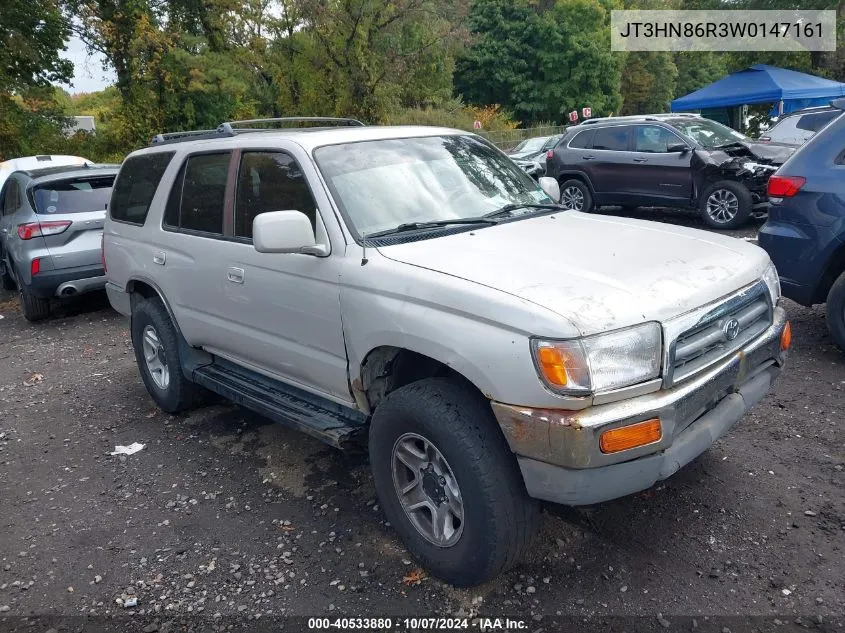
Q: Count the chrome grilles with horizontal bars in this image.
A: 1